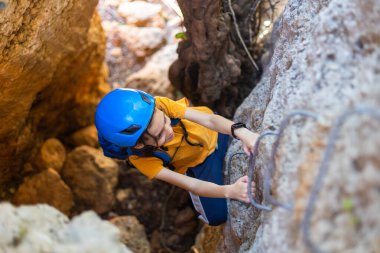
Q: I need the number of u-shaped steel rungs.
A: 4